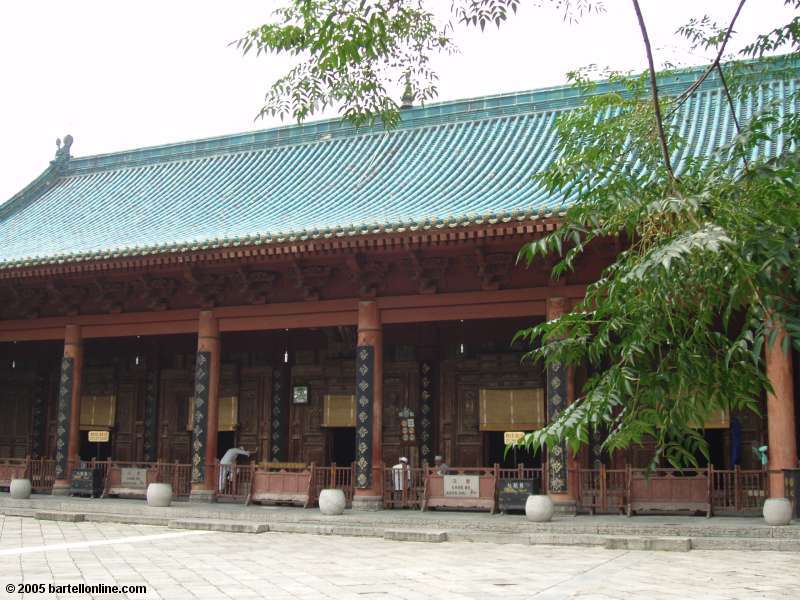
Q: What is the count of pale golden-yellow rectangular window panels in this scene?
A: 5